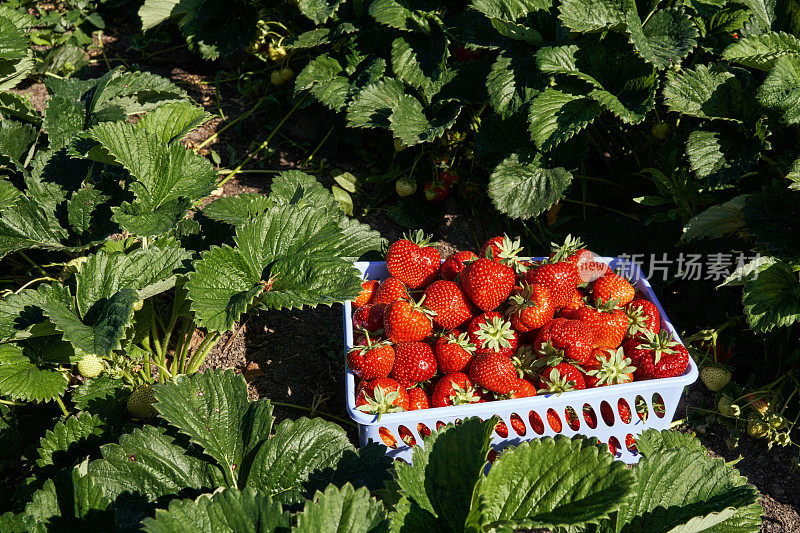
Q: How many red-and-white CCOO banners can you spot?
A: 0